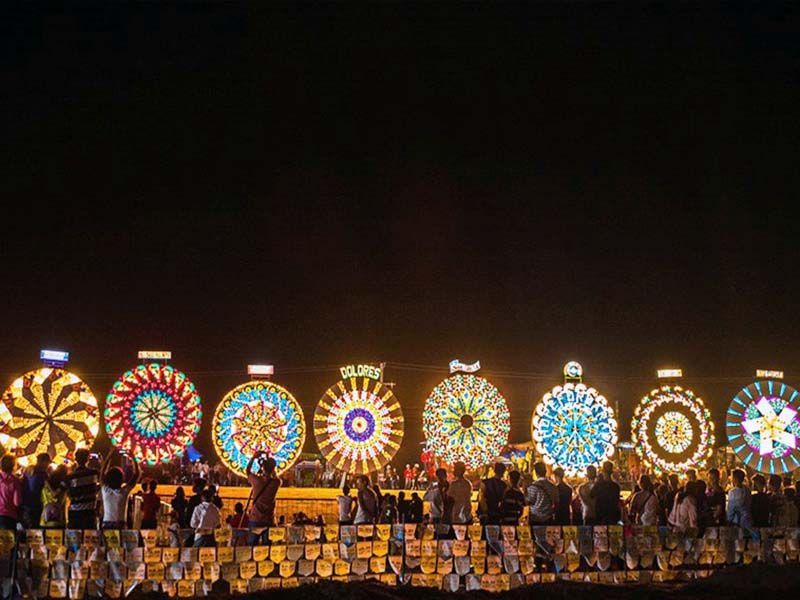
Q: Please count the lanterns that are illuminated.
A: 8